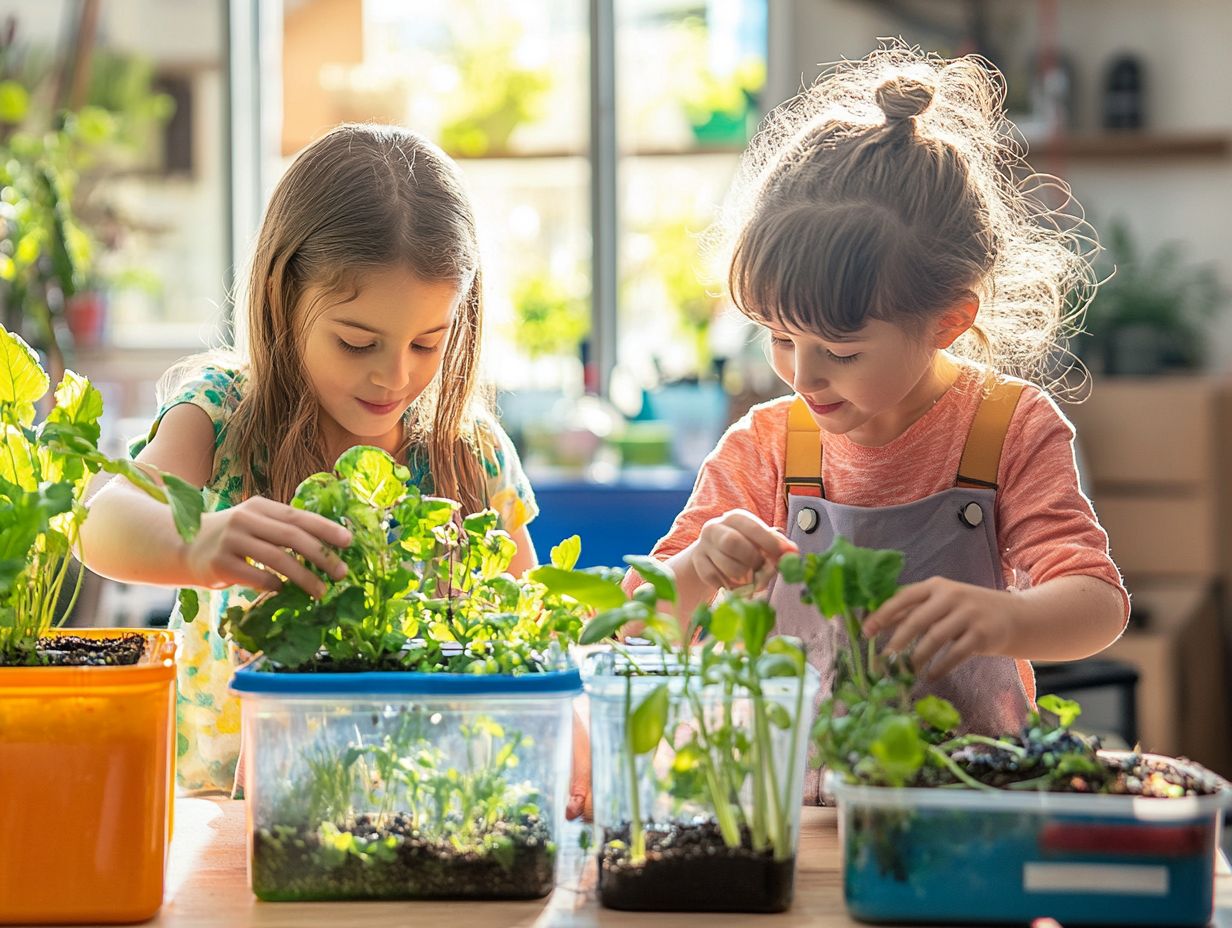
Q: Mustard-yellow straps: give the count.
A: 2